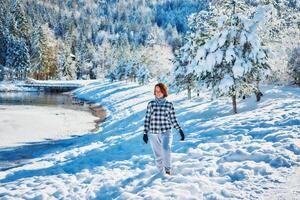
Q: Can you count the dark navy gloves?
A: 2